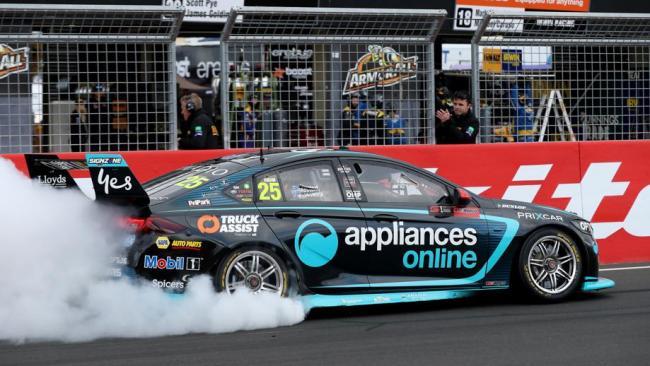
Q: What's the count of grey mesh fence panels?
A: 3